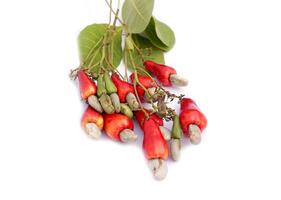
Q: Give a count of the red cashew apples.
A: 9